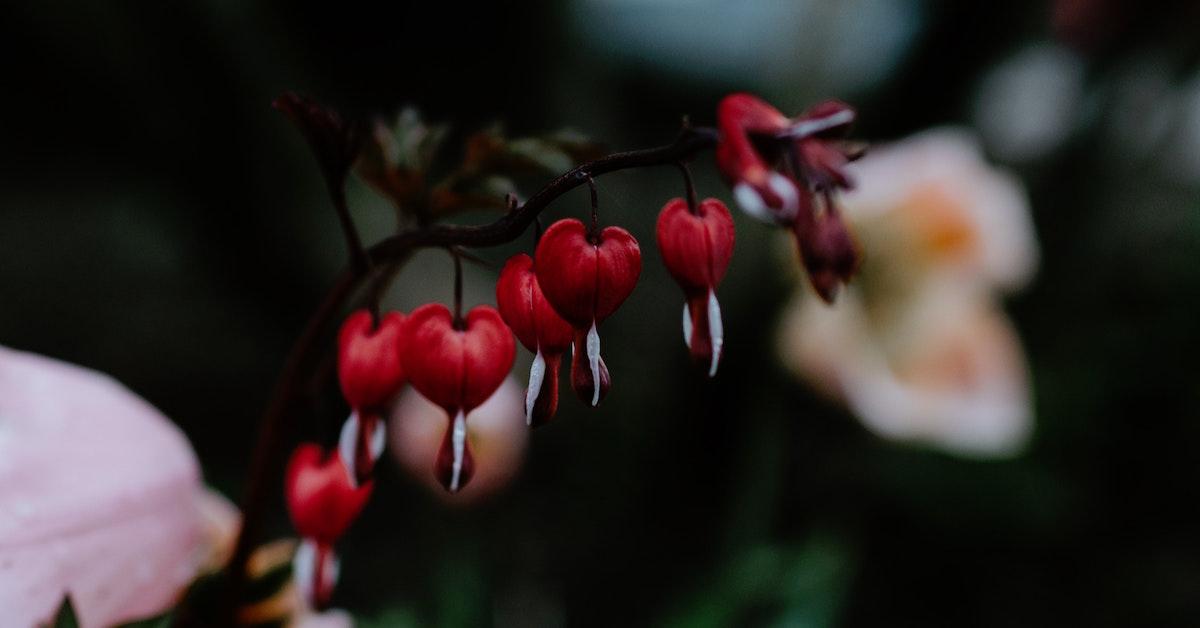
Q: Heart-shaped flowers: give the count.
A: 6